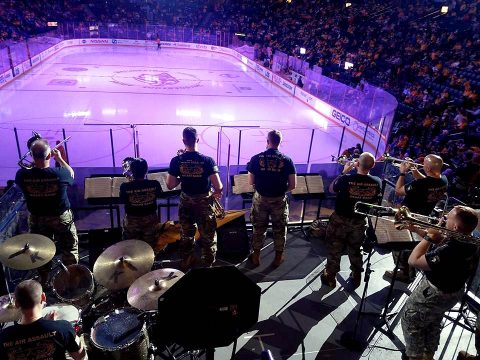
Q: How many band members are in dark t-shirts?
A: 8